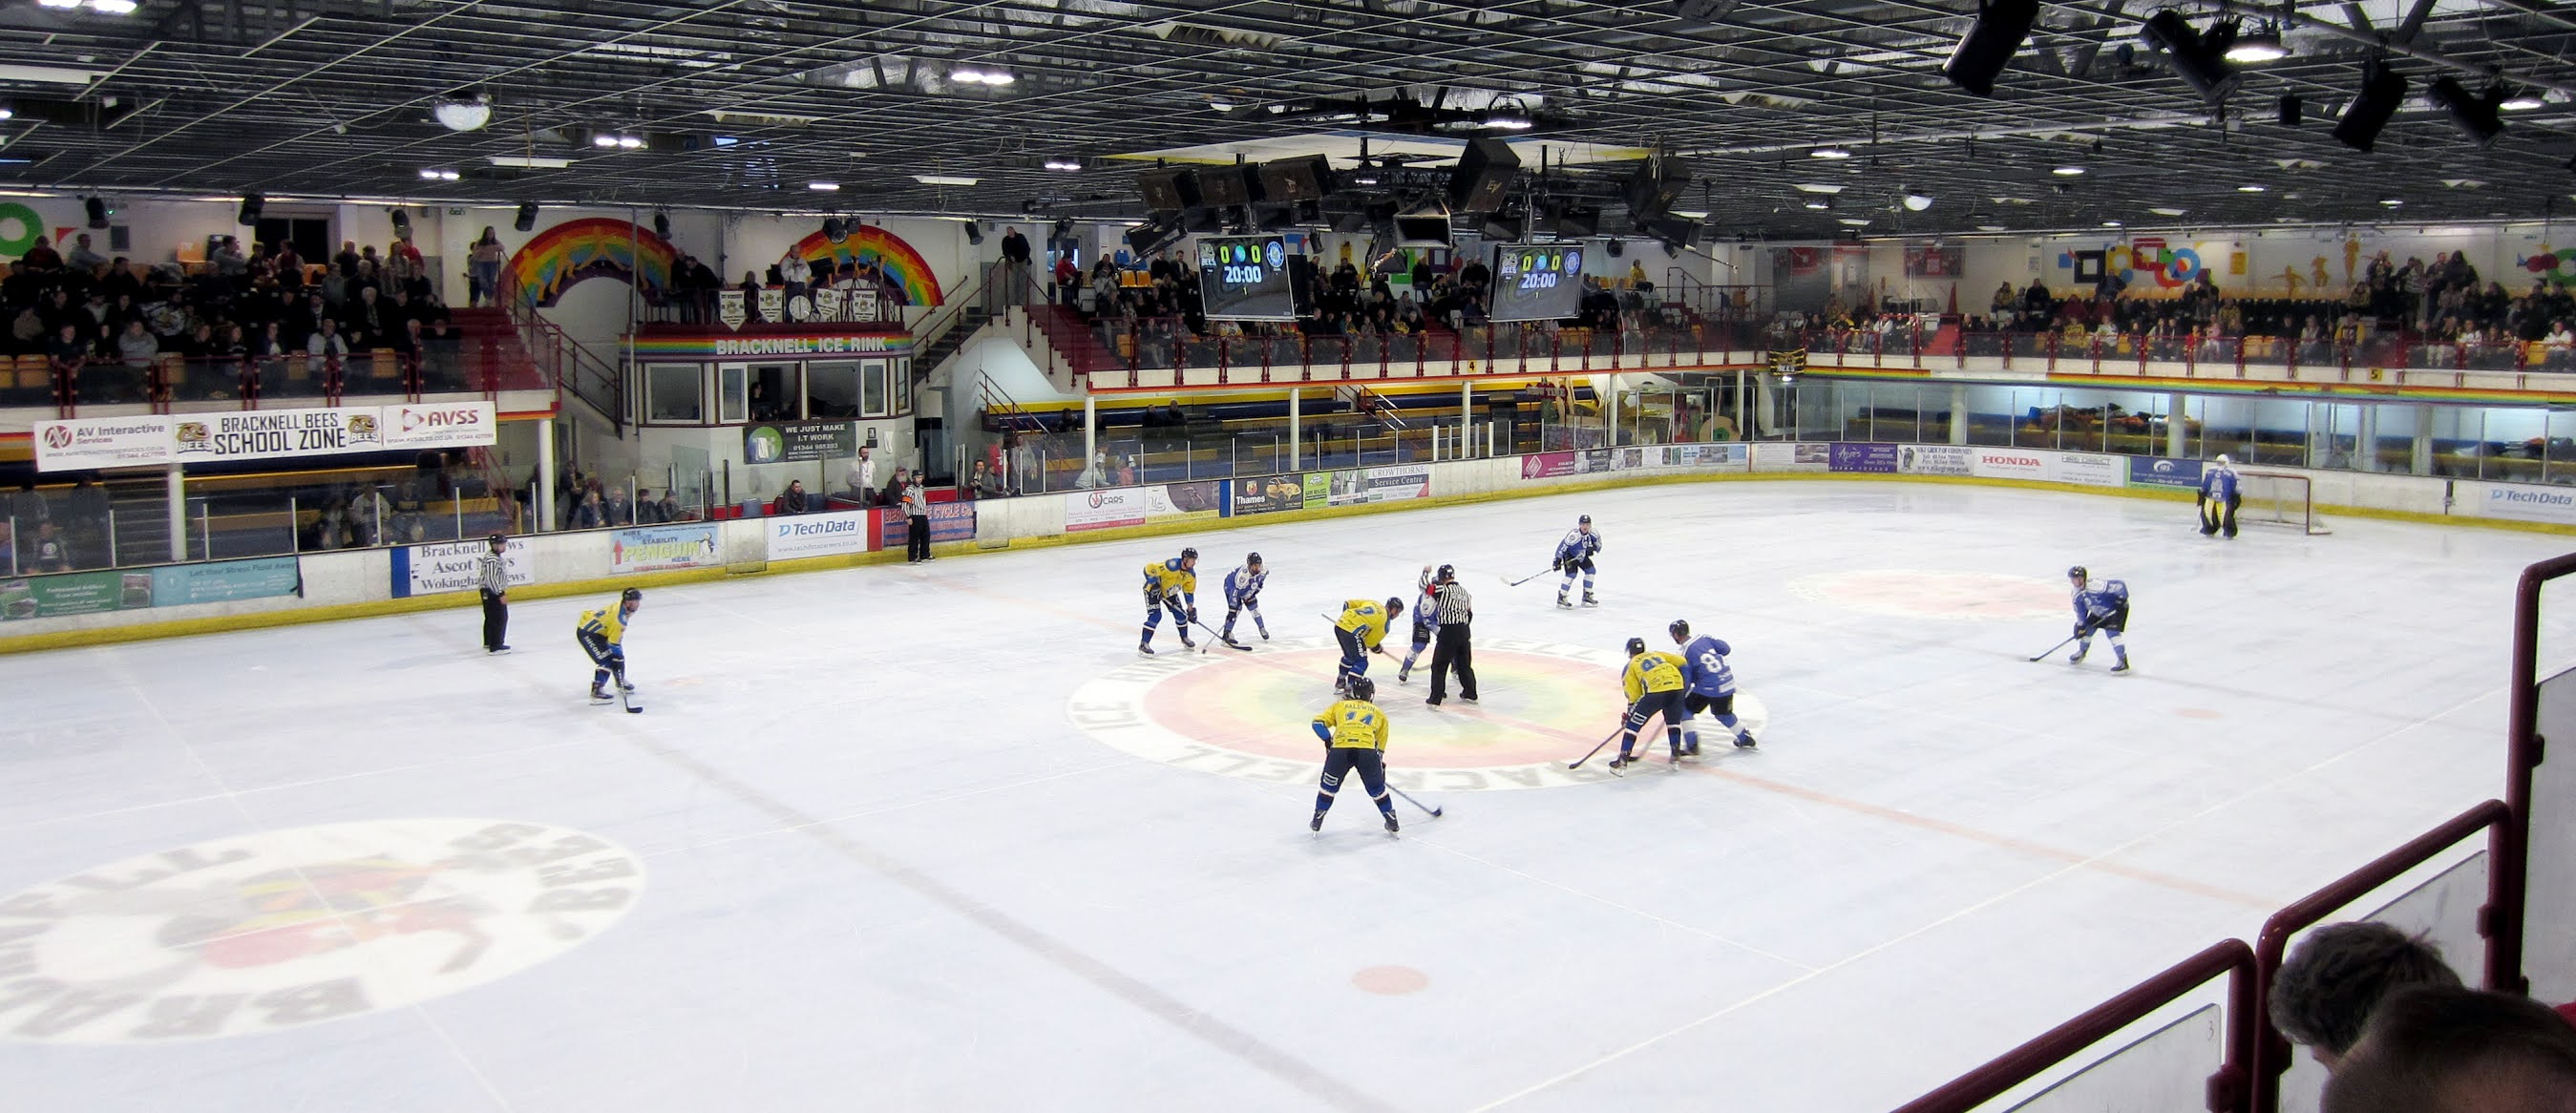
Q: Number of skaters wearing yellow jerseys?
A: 5